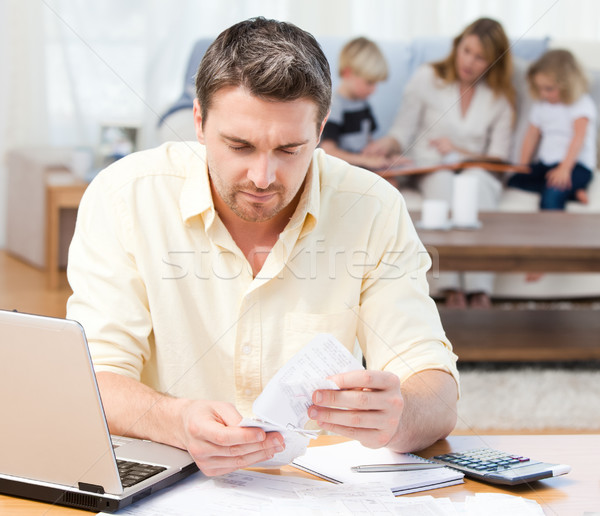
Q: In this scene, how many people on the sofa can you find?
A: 3